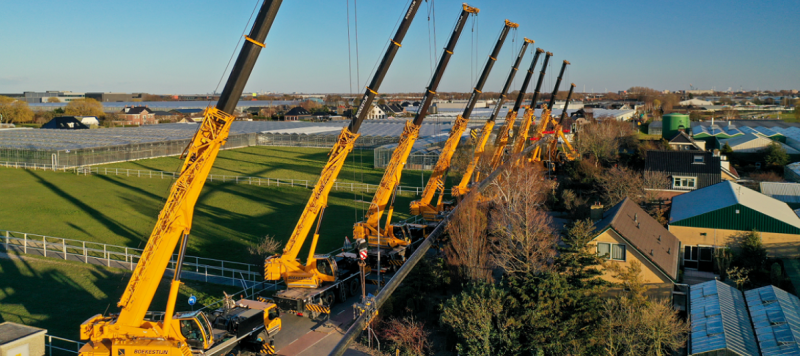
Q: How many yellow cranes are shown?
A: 9